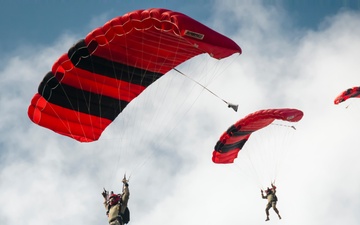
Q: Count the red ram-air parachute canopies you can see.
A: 3